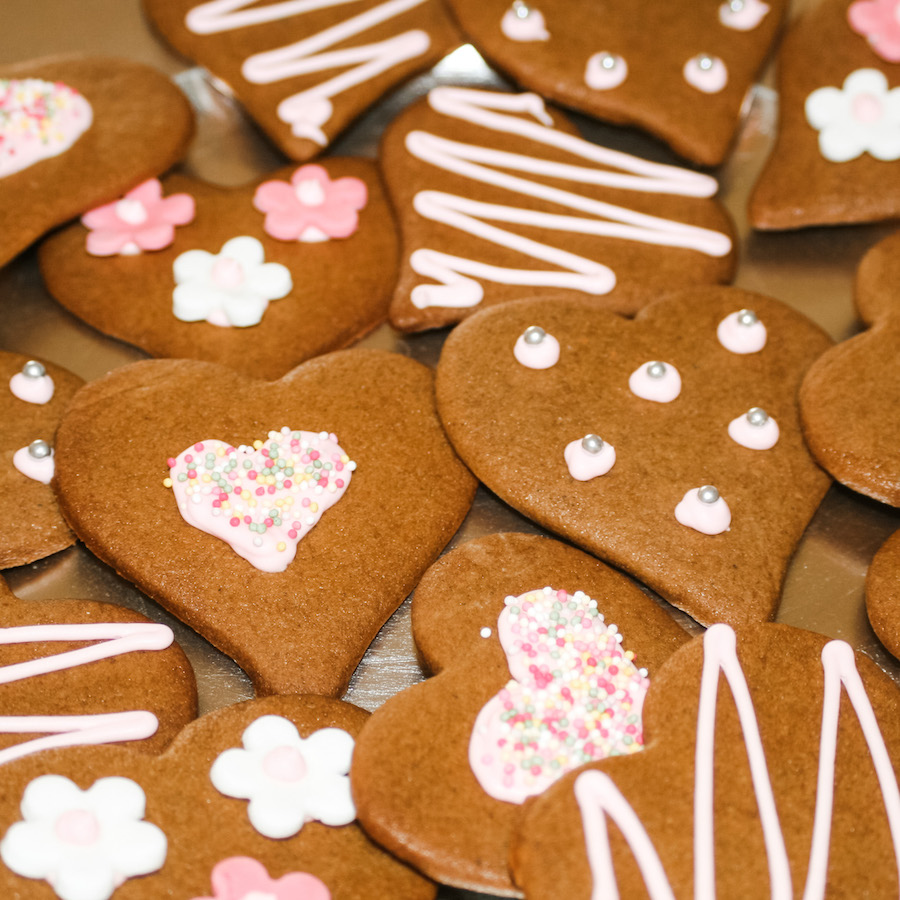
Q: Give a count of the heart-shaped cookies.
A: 15